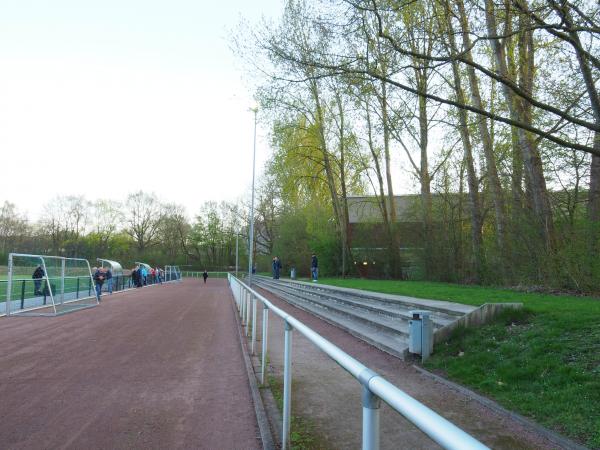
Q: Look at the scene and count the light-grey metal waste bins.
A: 2